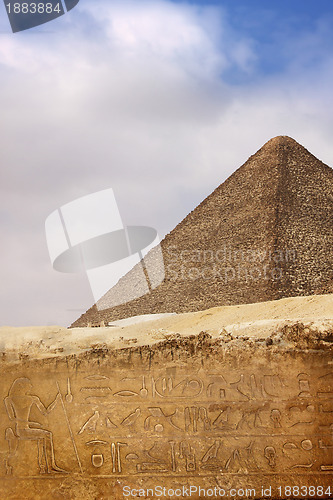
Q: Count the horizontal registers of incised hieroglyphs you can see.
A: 3